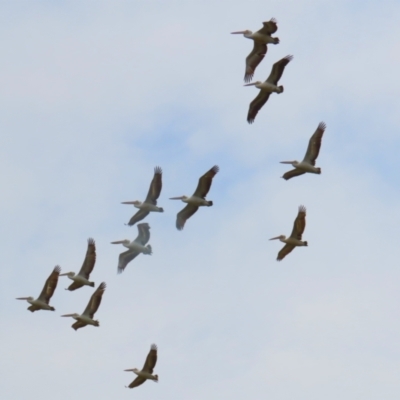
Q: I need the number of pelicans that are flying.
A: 11